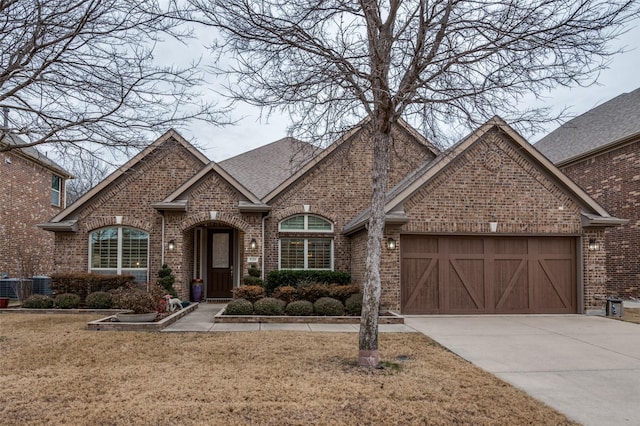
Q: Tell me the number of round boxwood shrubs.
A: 8